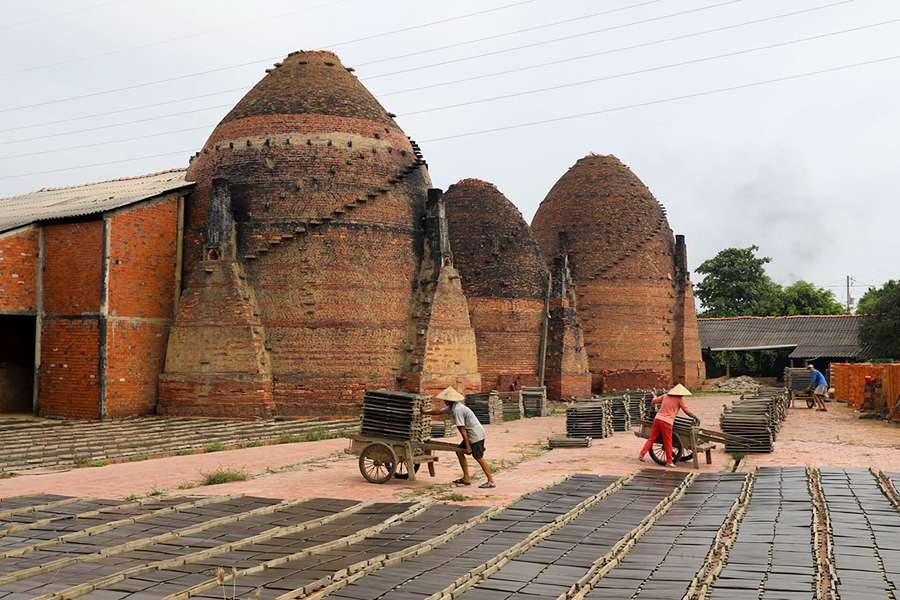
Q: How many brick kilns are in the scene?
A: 3